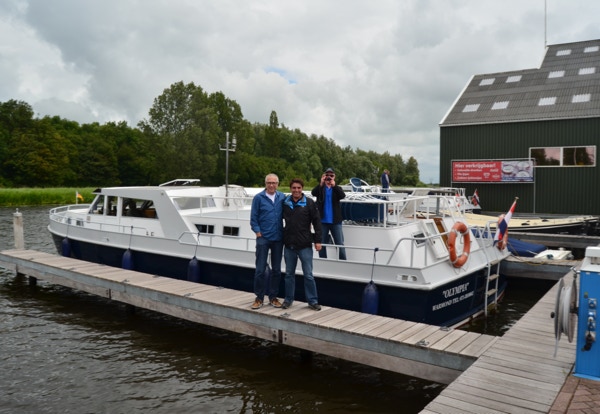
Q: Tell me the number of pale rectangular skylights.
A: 10